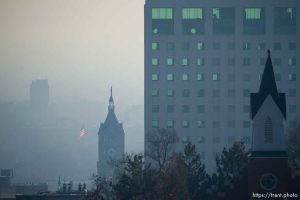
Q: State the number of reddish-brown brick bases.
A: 1